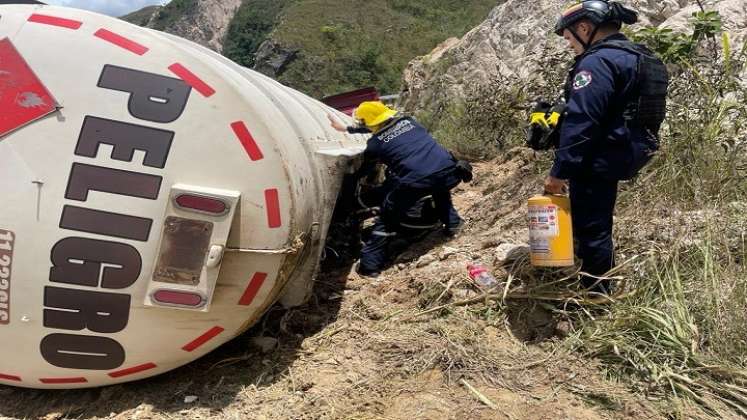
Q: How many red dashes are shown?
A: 10